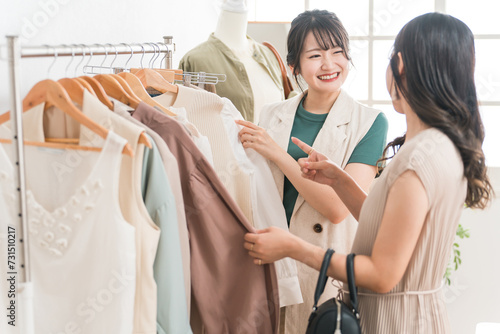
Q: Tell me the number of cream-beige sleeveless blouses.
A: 2